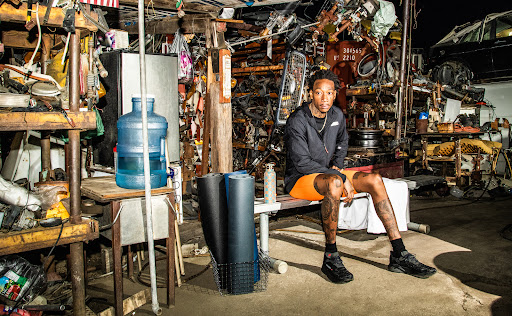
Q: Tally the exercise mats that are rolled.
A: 3